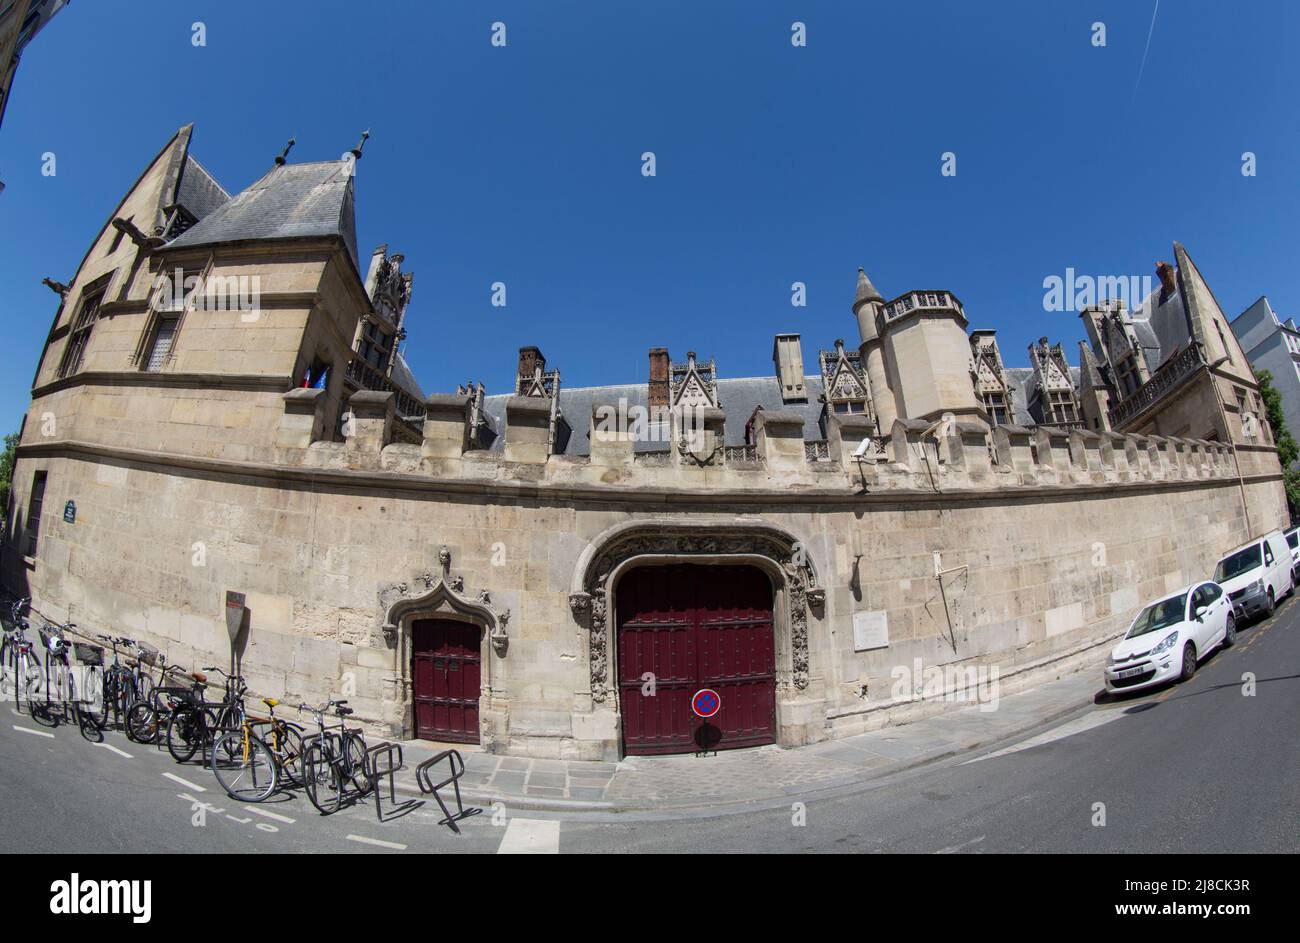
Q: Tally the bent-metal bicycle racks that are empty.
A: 2